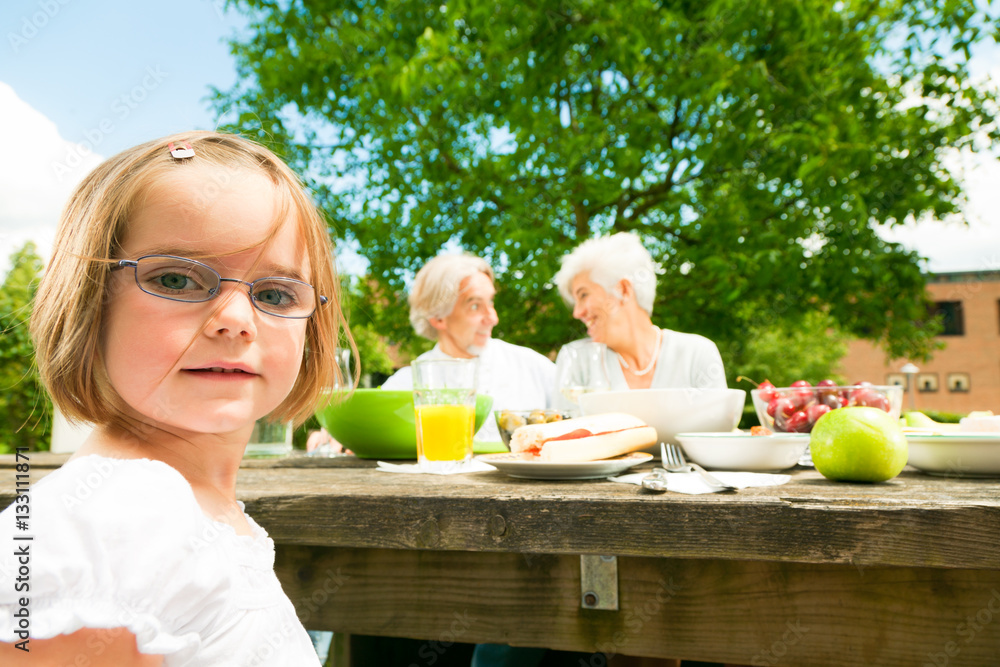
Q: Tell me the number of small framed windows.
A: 3